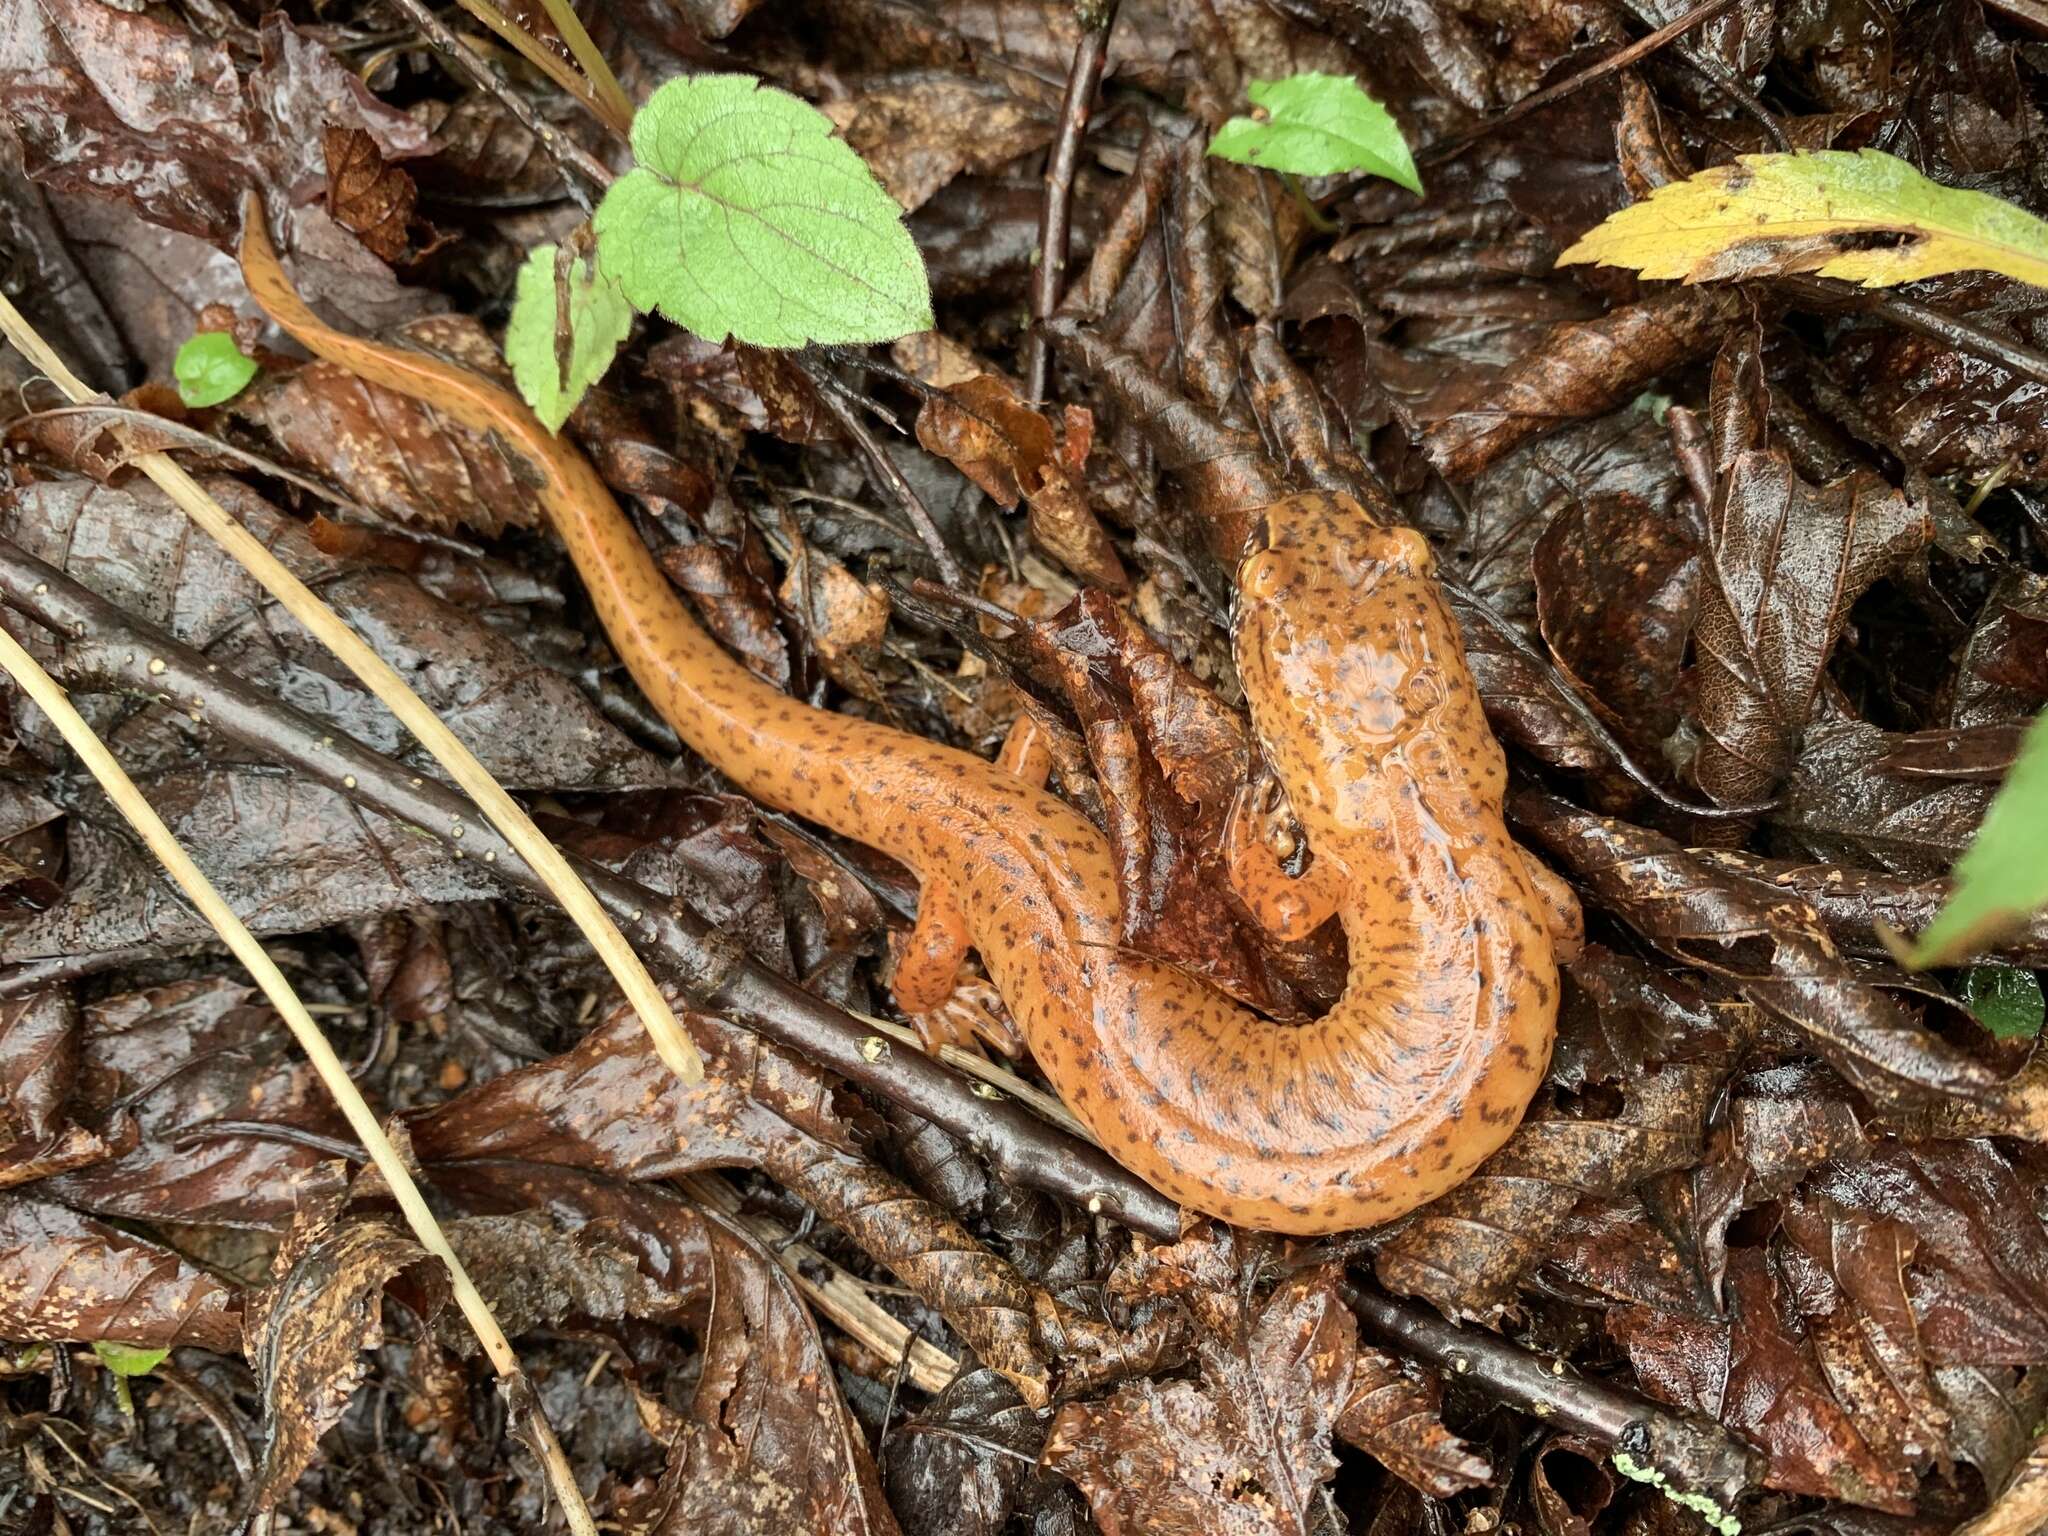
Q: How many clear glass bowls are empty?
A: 0